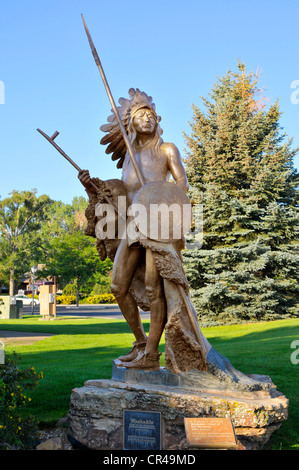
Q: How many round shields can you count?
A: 1